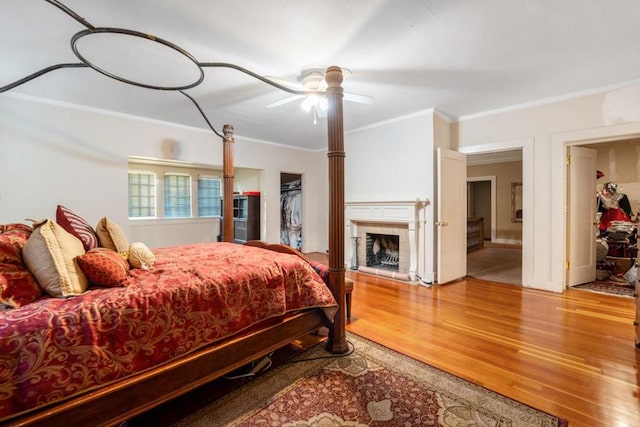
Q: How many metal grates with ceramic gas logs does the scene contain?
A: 1